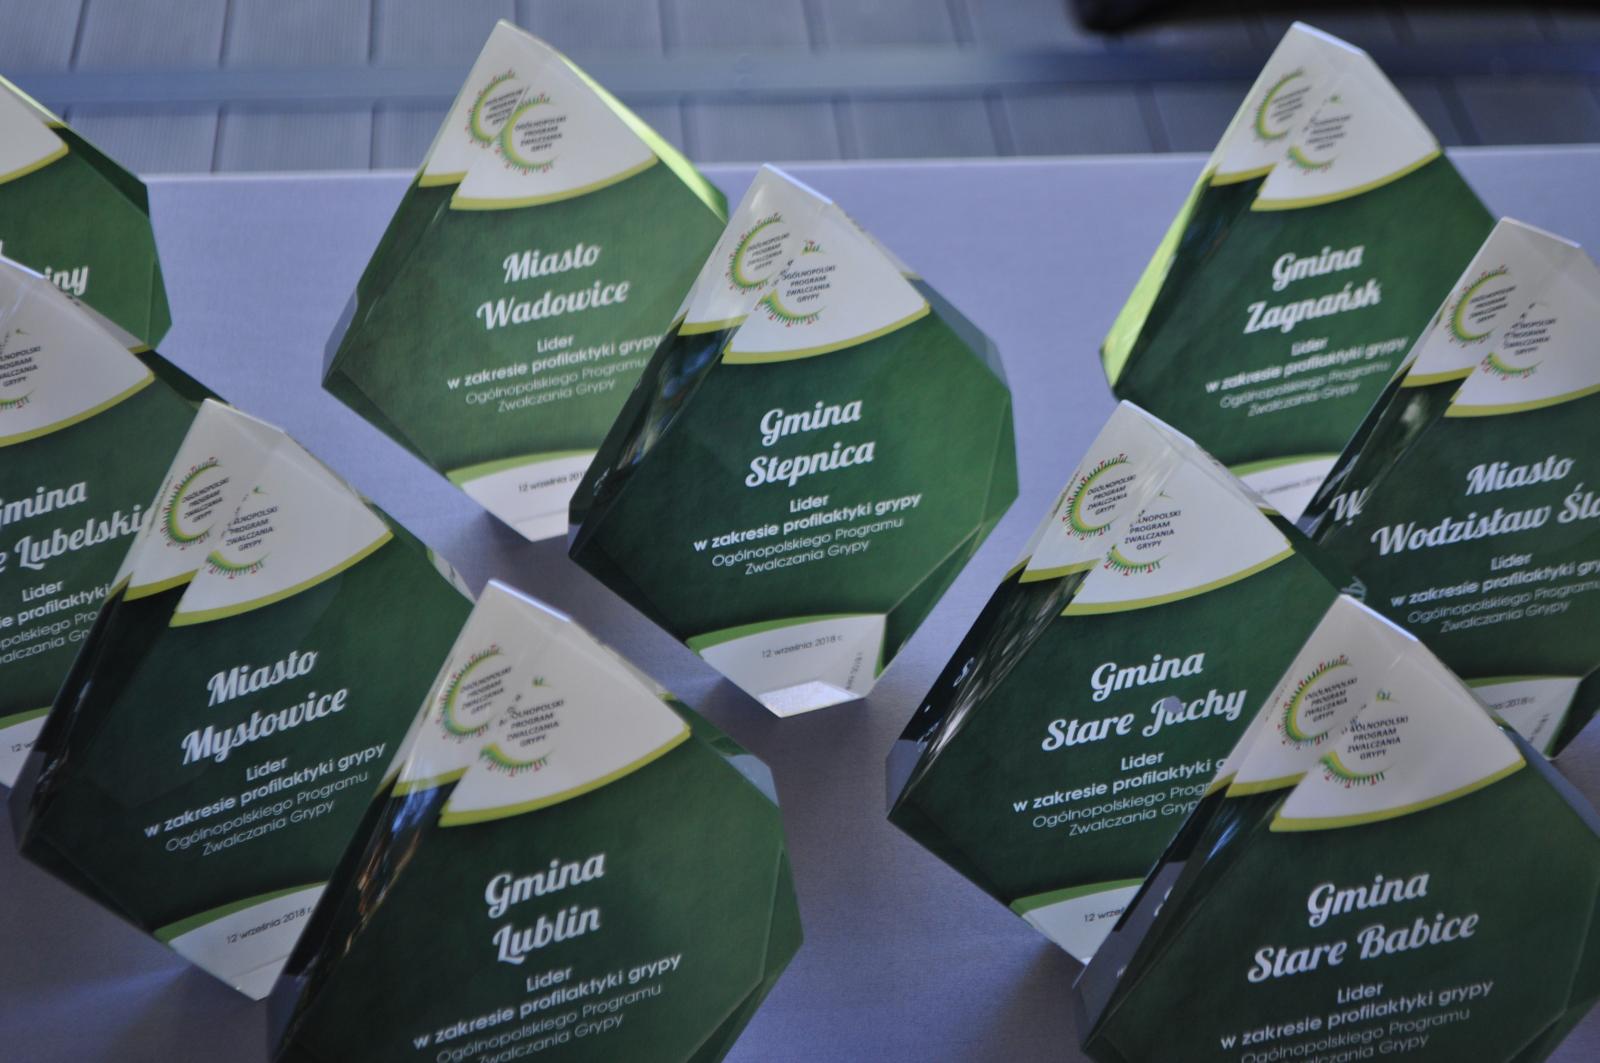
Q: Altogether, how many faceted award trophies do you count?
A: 10